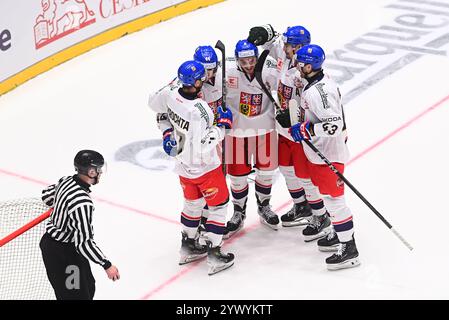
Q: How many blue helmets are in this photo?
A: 5